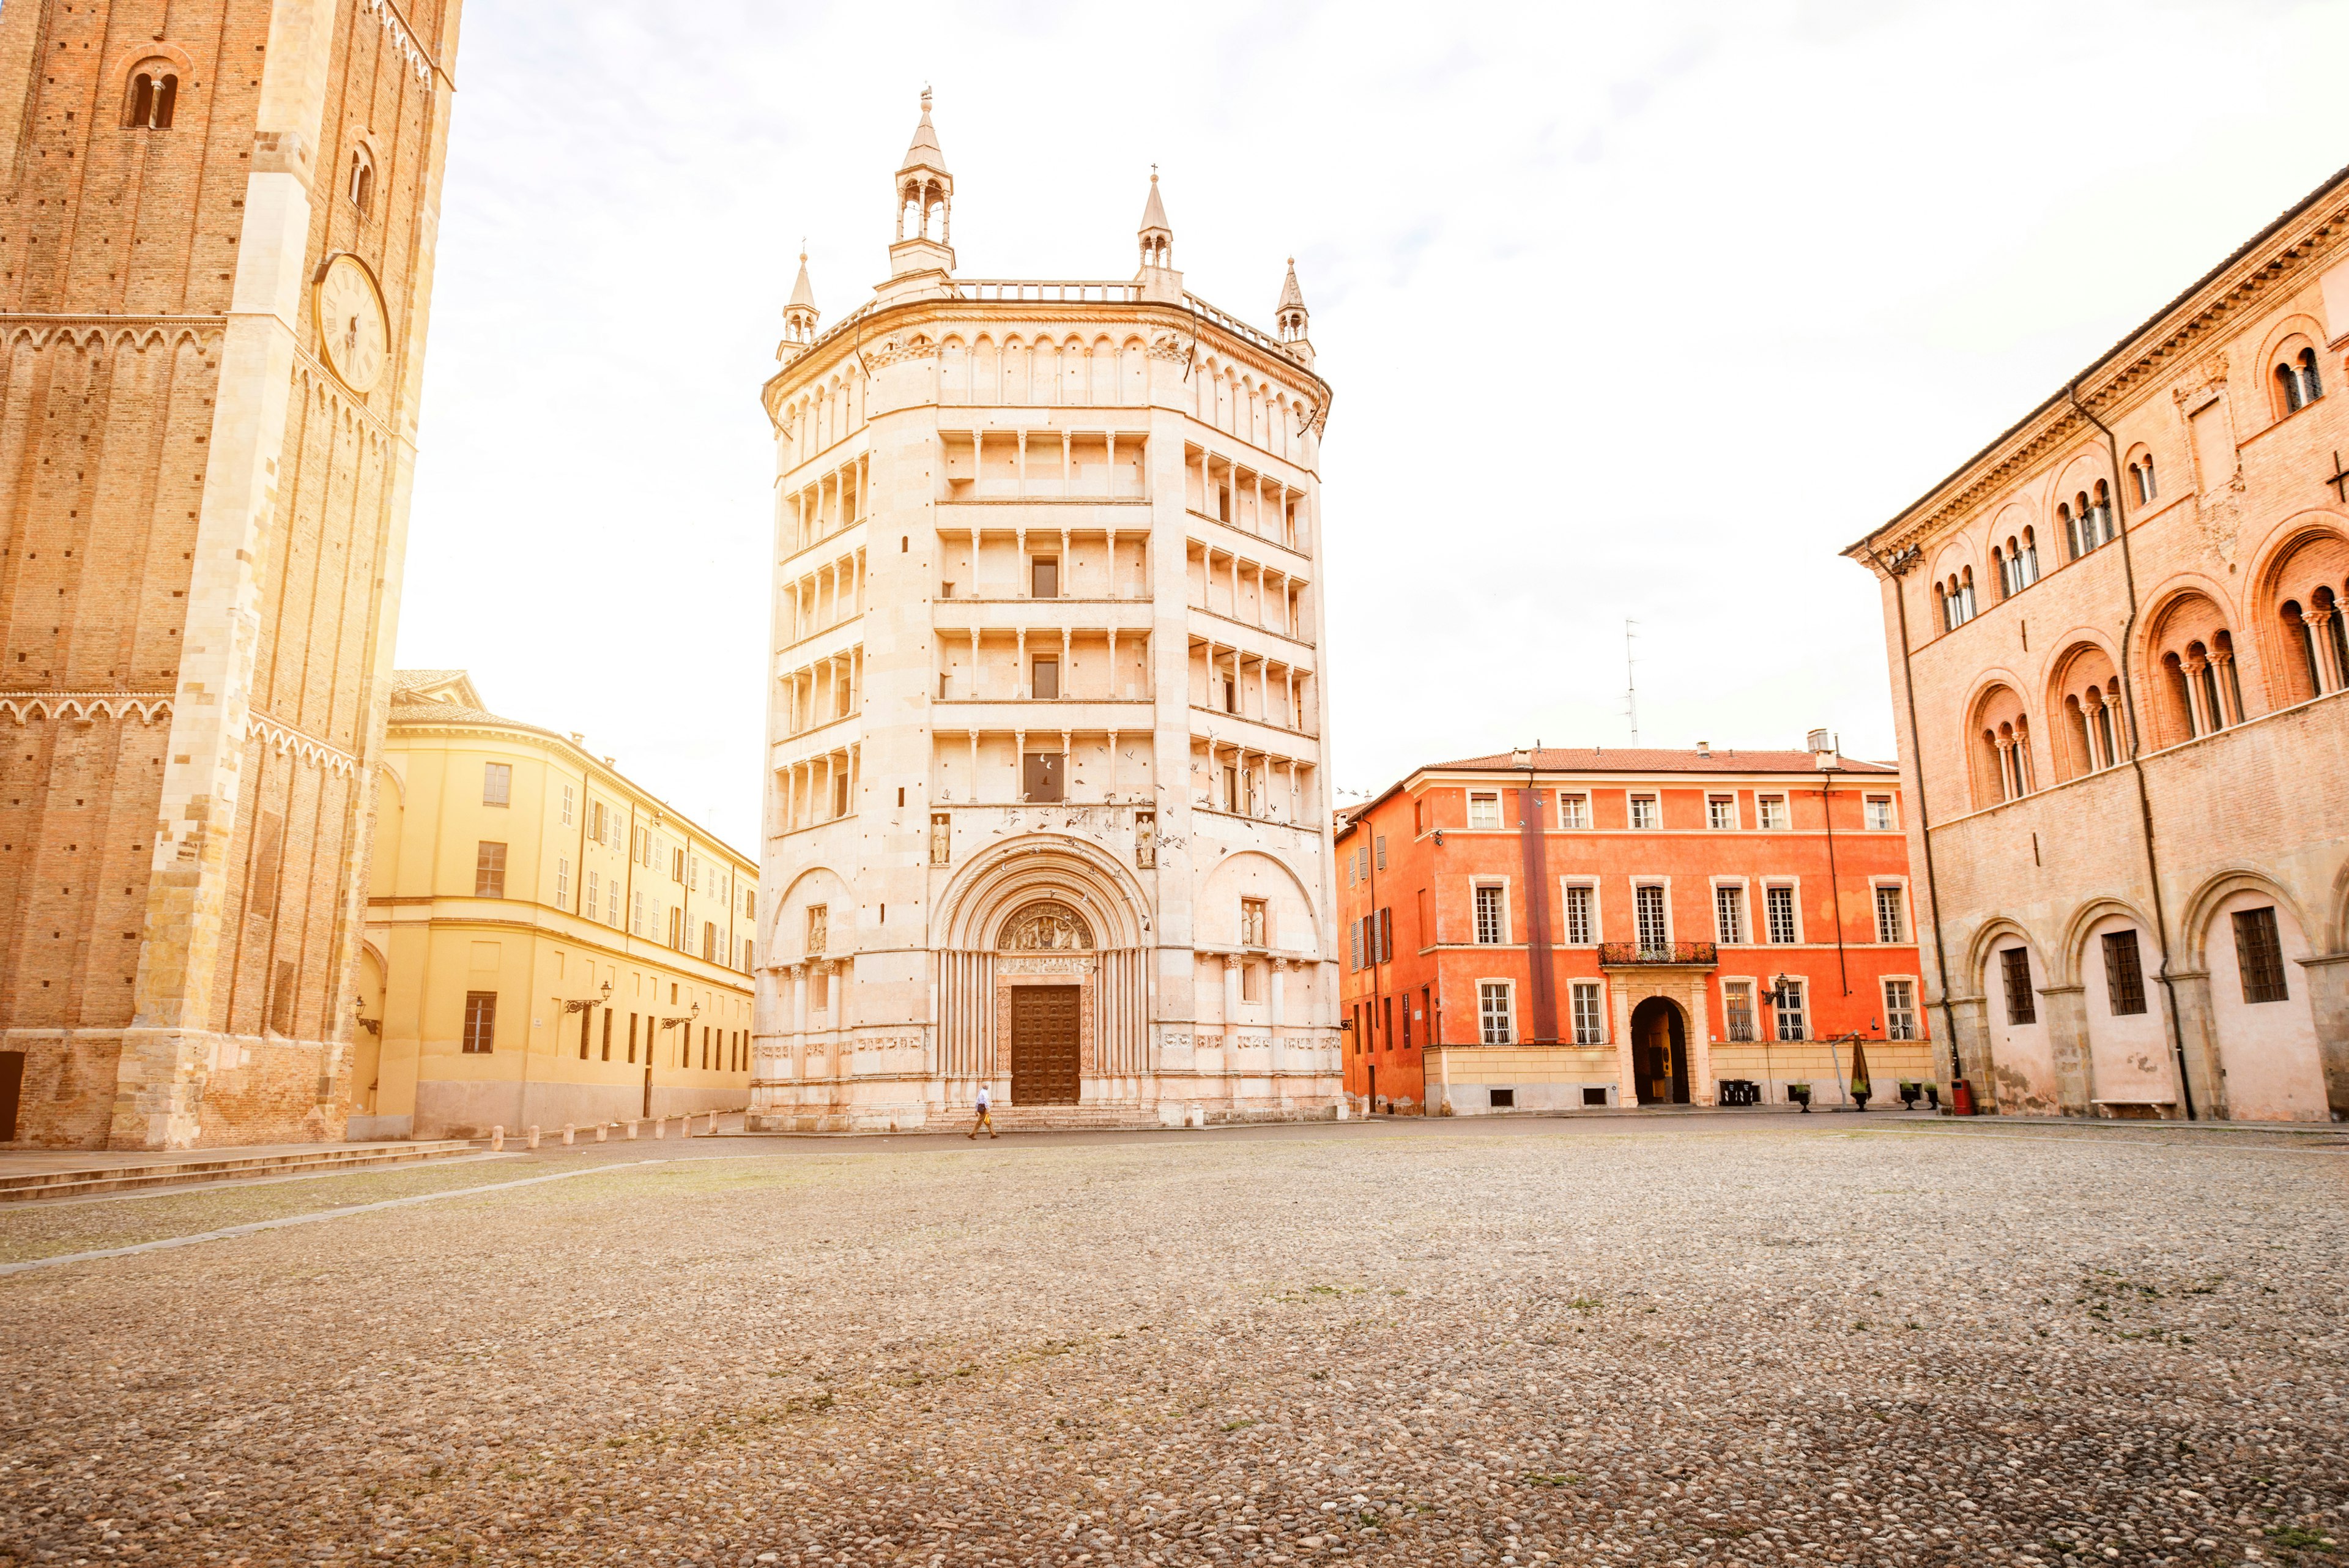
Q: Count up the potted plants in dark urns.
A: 4